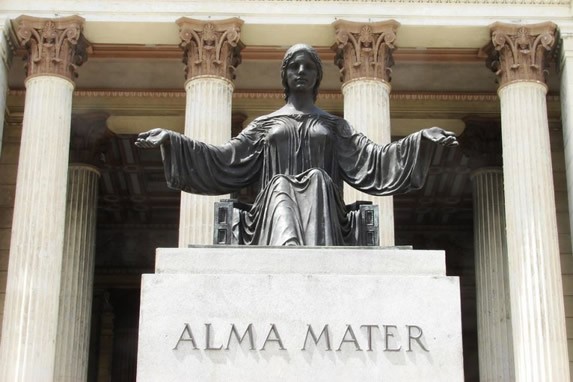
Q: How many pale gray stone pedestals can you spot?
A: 1